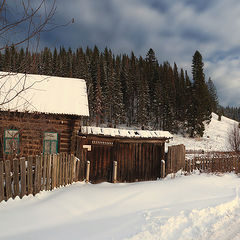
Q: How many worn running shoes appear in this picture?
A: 0